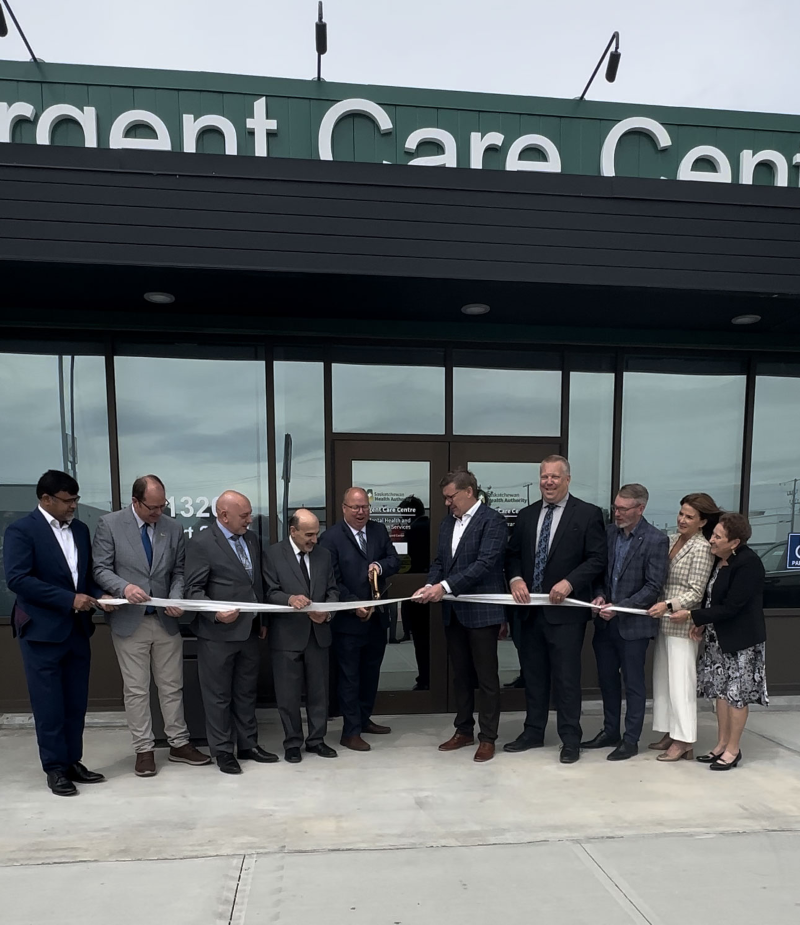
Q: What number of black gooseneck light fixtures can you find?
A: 3